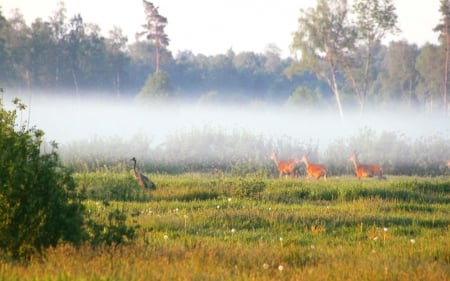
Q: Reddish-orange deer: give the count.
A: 3